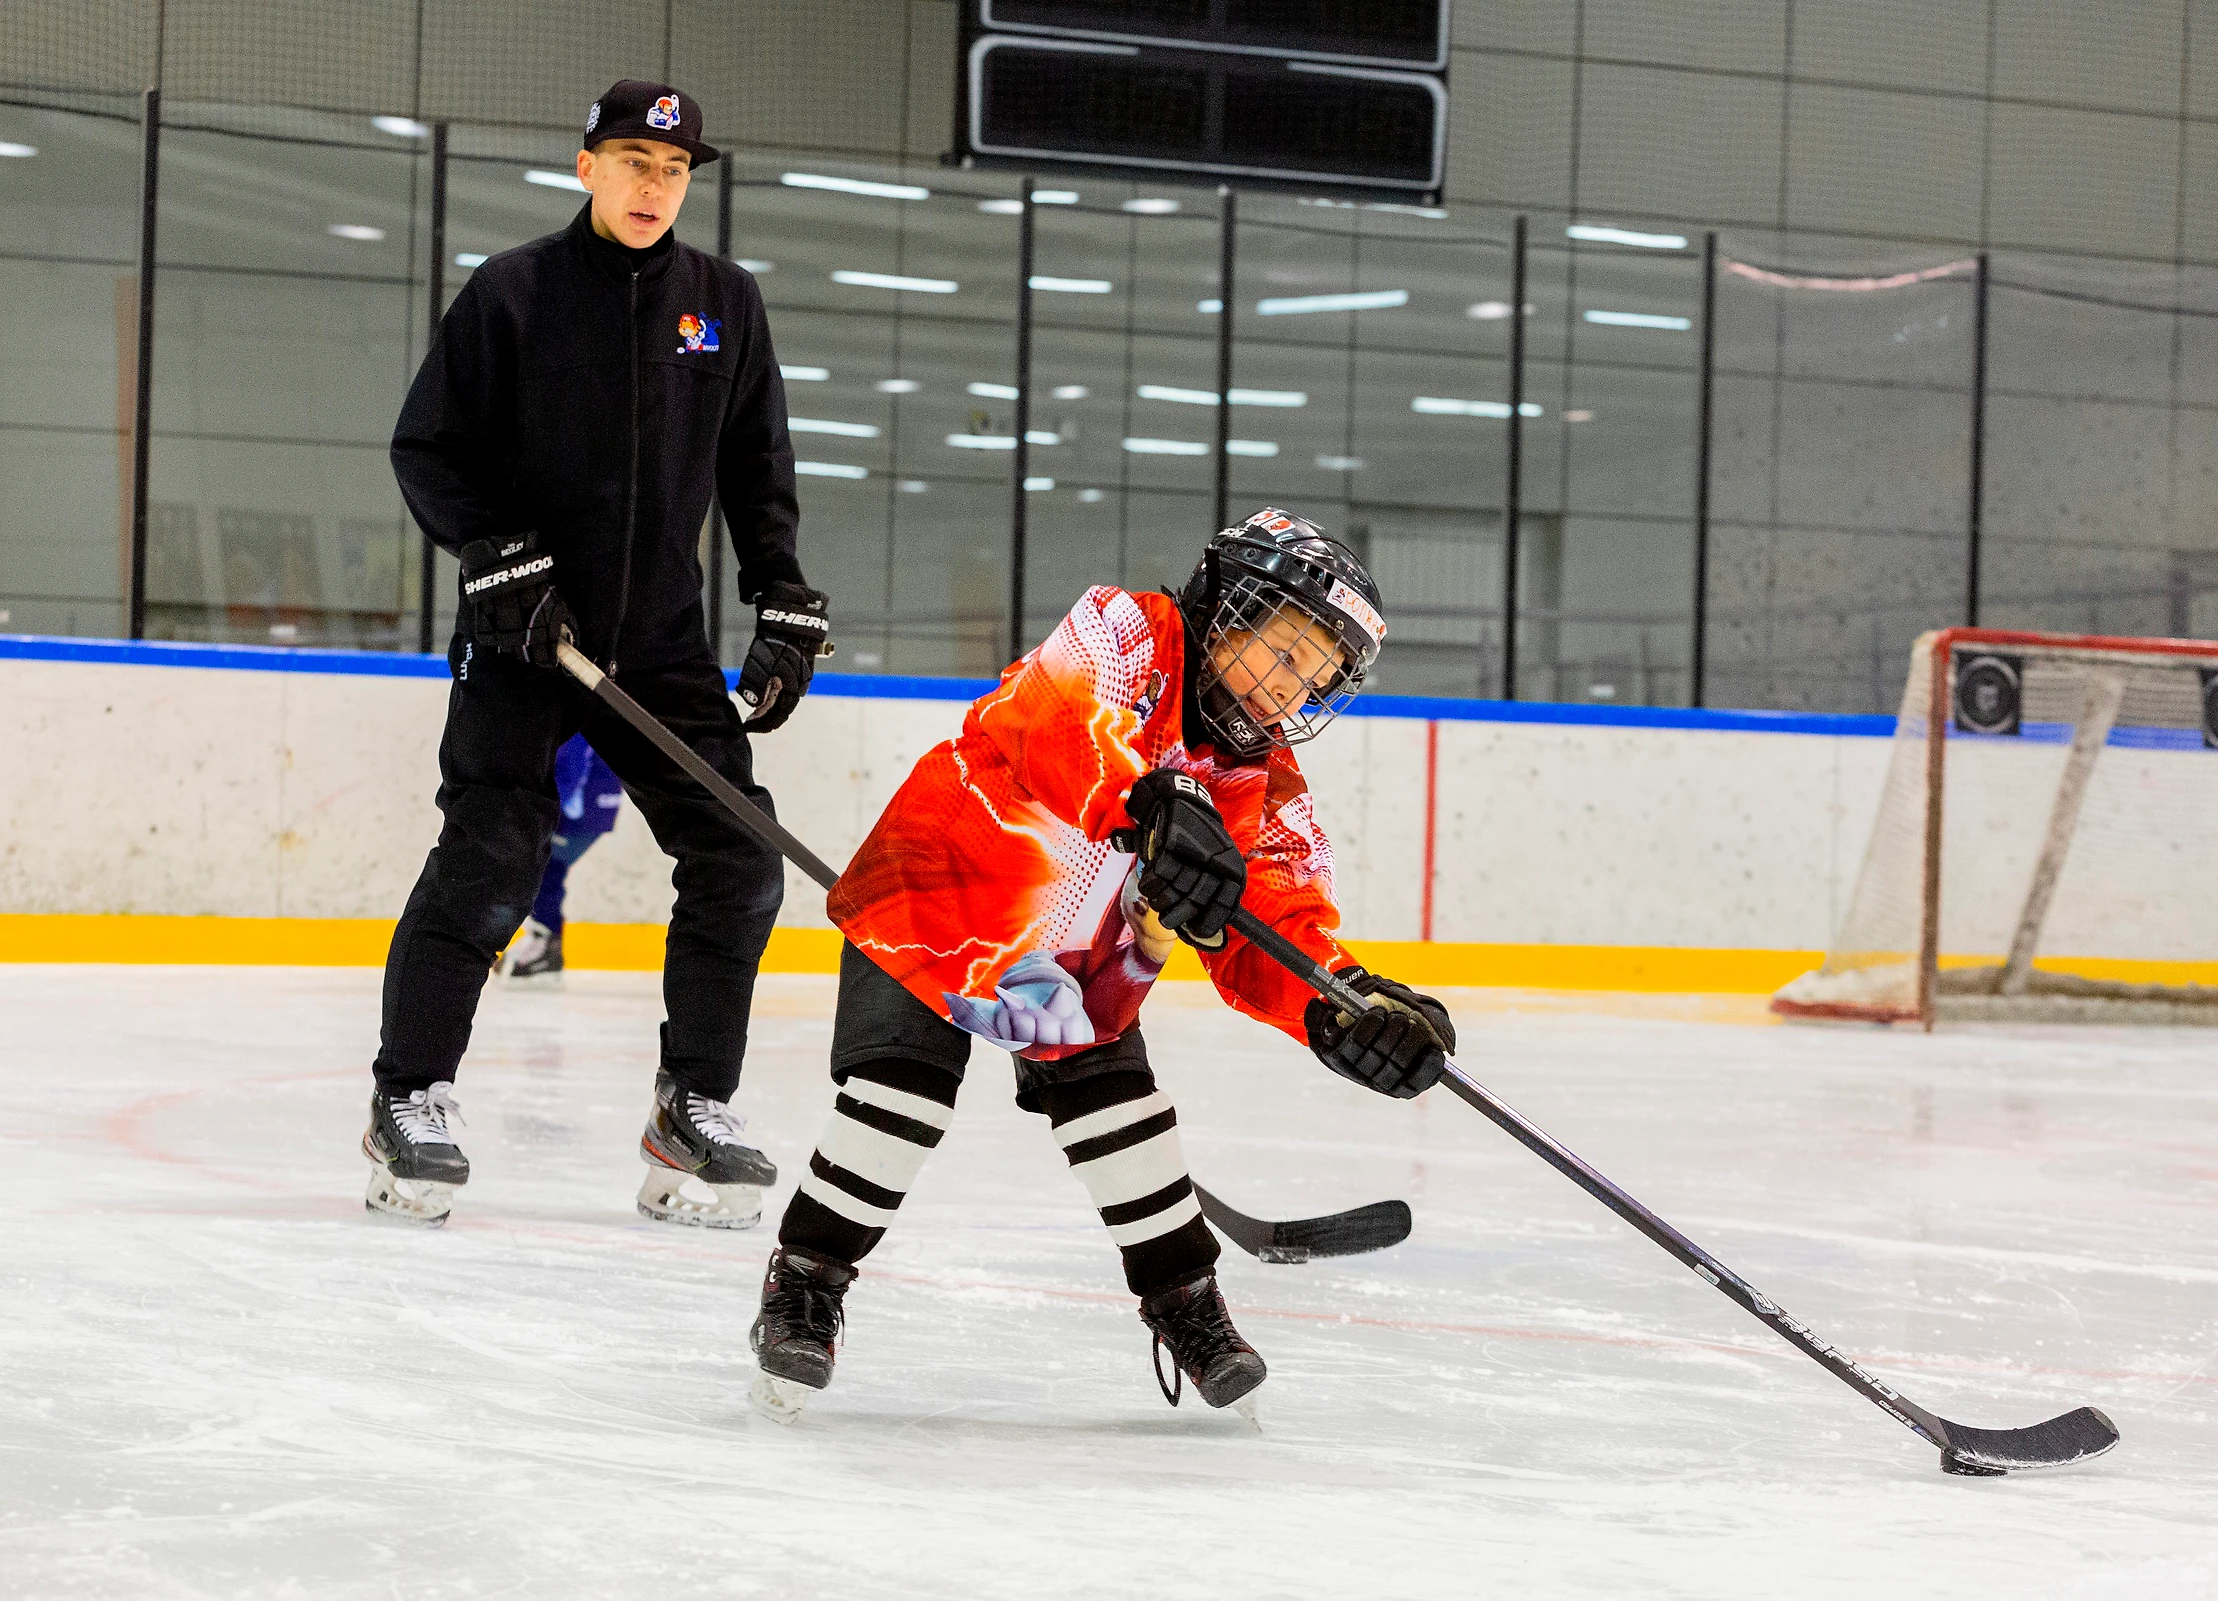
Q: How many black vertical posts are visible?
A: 8